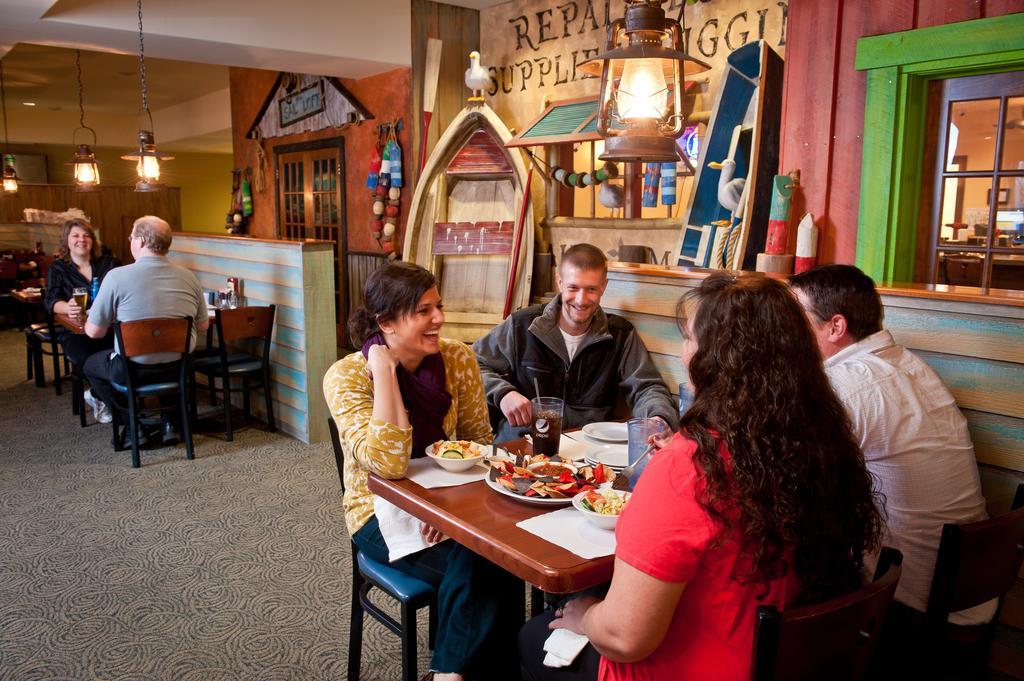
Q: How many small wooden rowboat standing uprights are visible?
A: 2